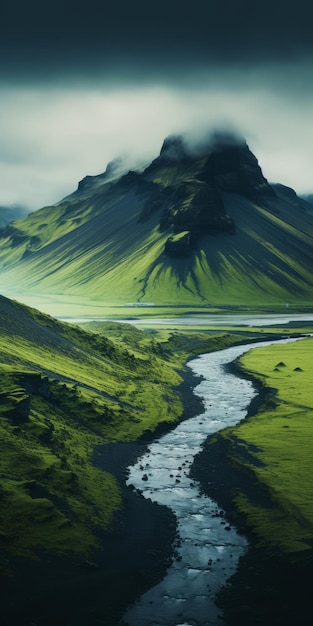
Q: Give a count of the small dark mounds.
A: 3